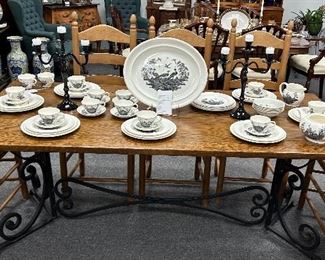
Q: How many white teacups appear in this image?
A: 13